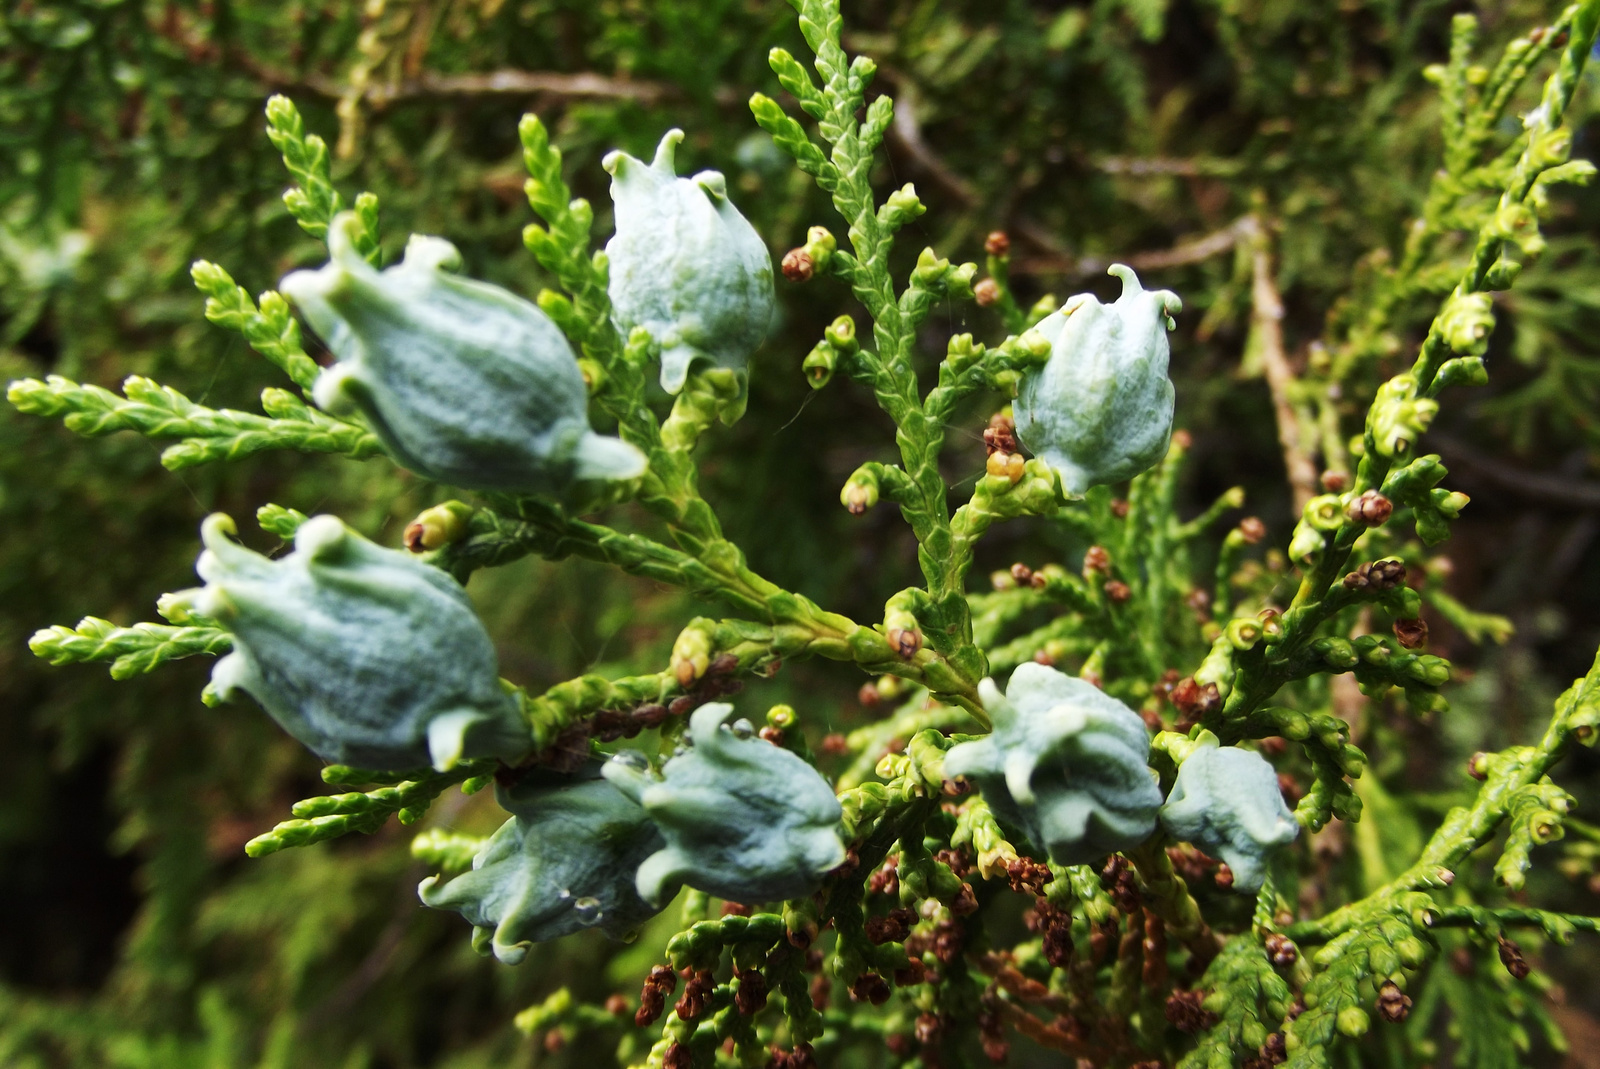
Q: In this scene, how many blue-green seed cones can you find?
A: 8